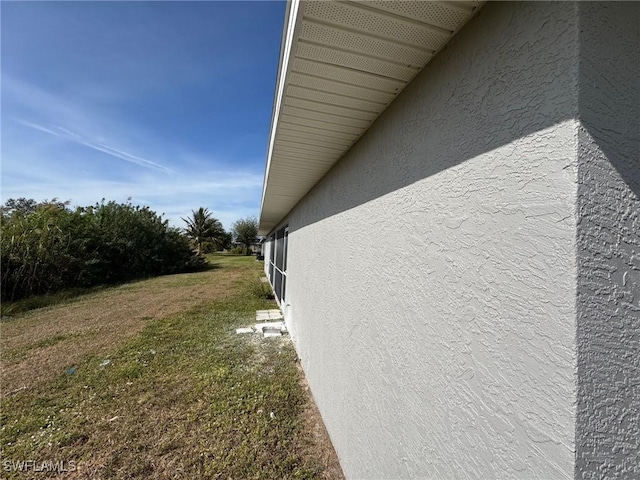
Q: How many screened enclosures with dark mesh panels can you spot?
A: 1